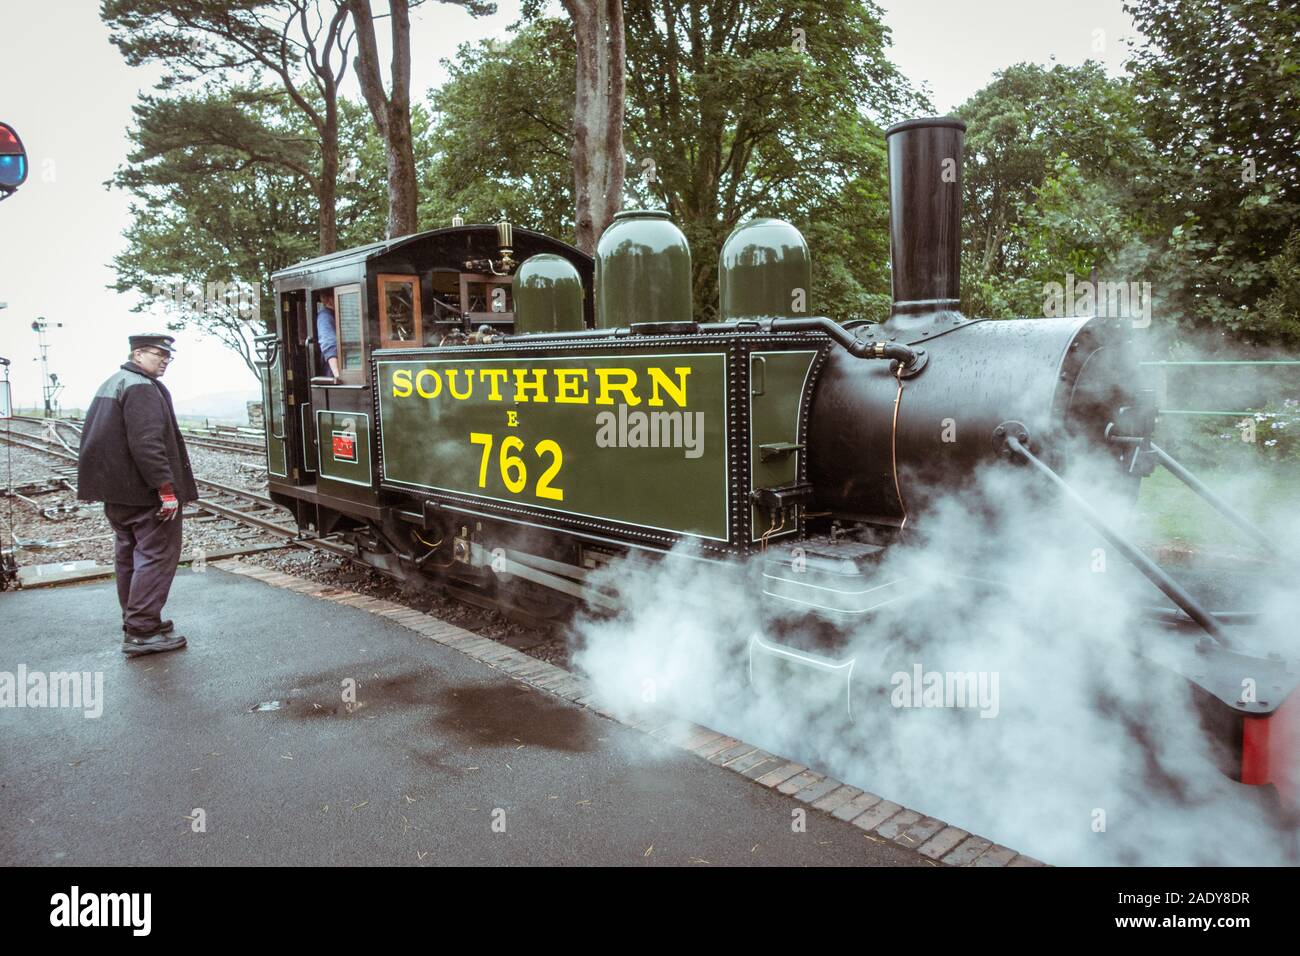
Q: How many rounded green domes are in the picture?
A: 3